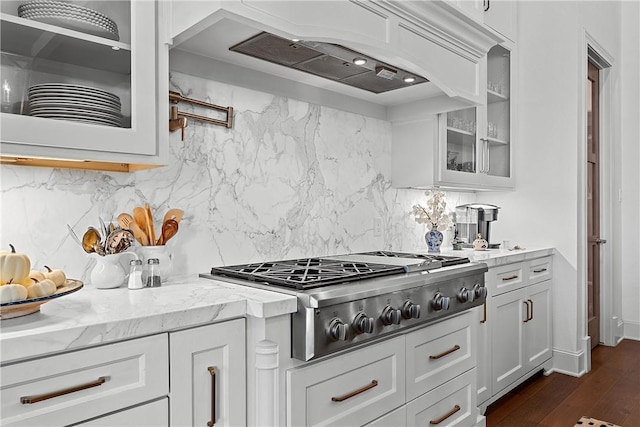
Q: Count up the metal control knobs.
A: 7